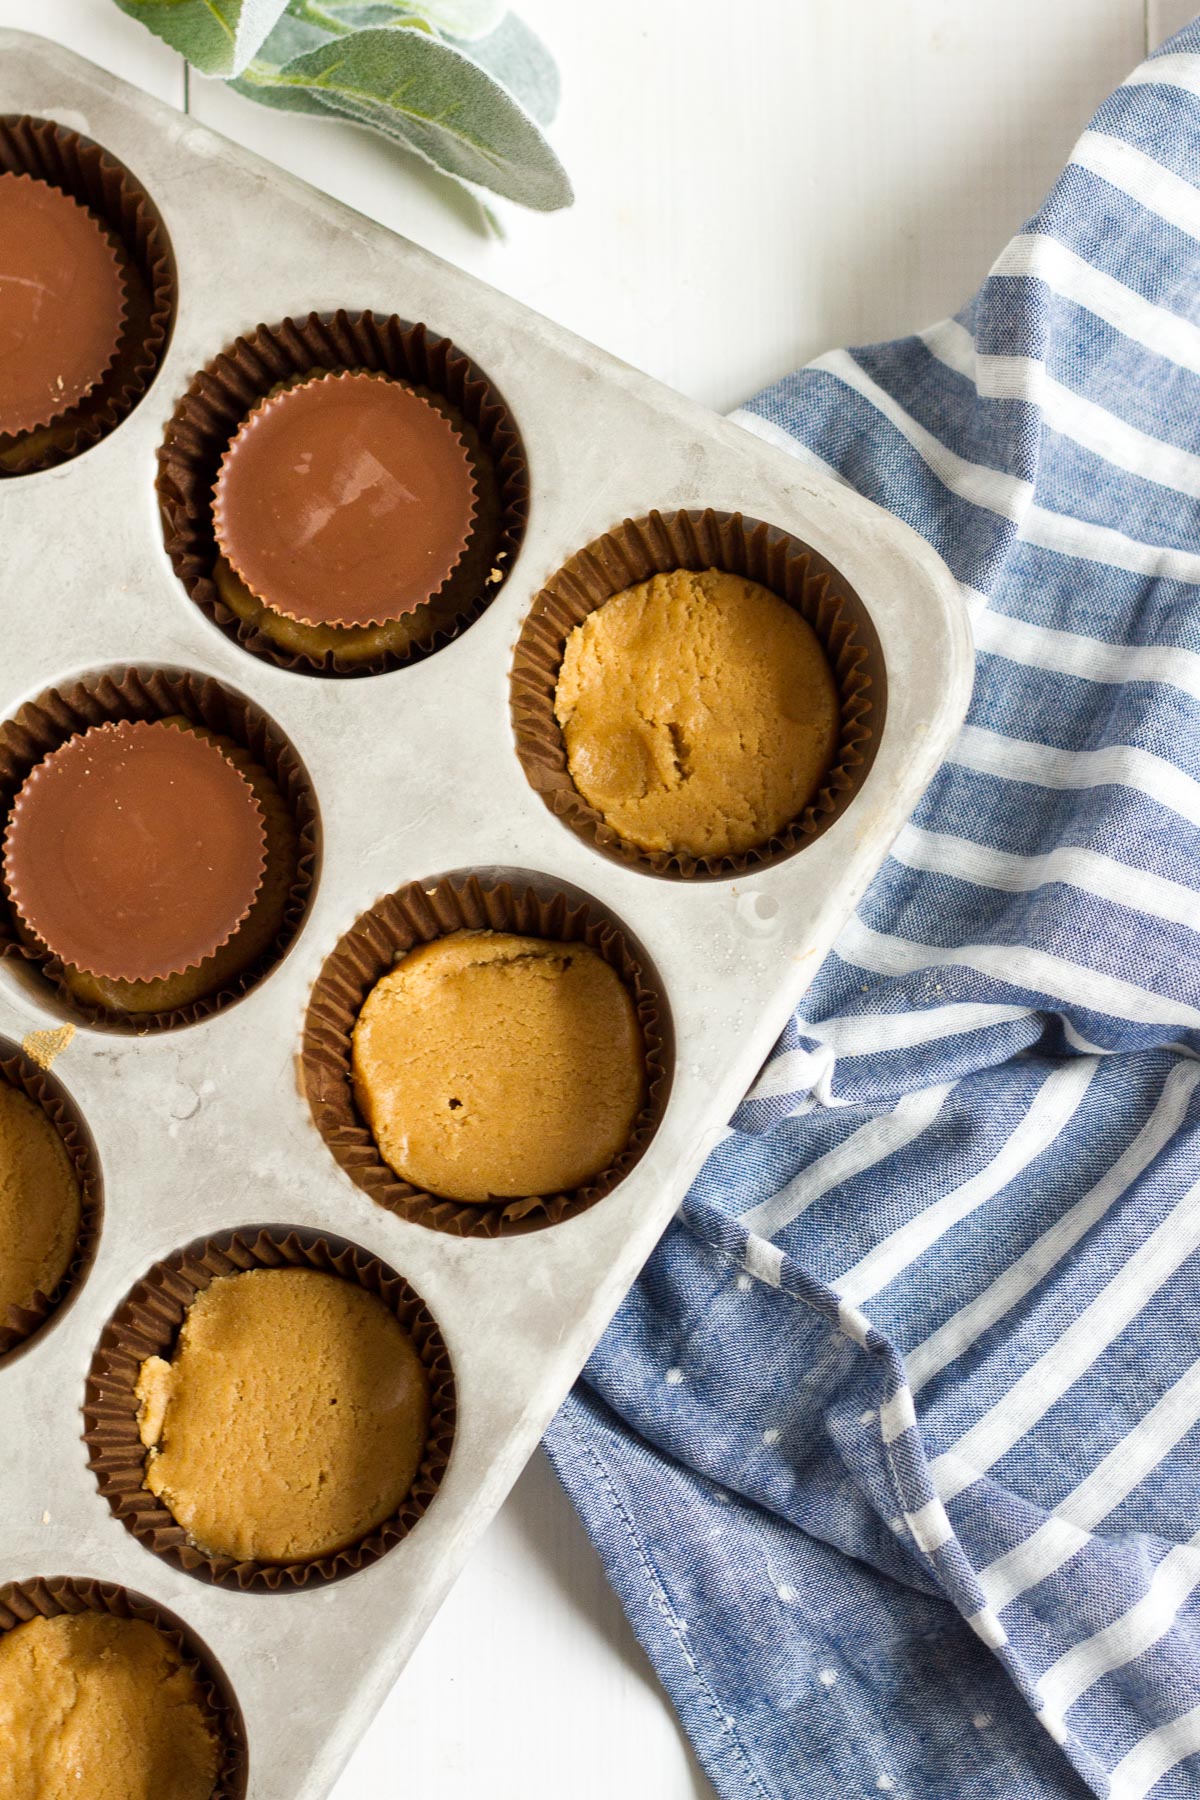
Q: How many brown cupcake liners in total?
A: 8